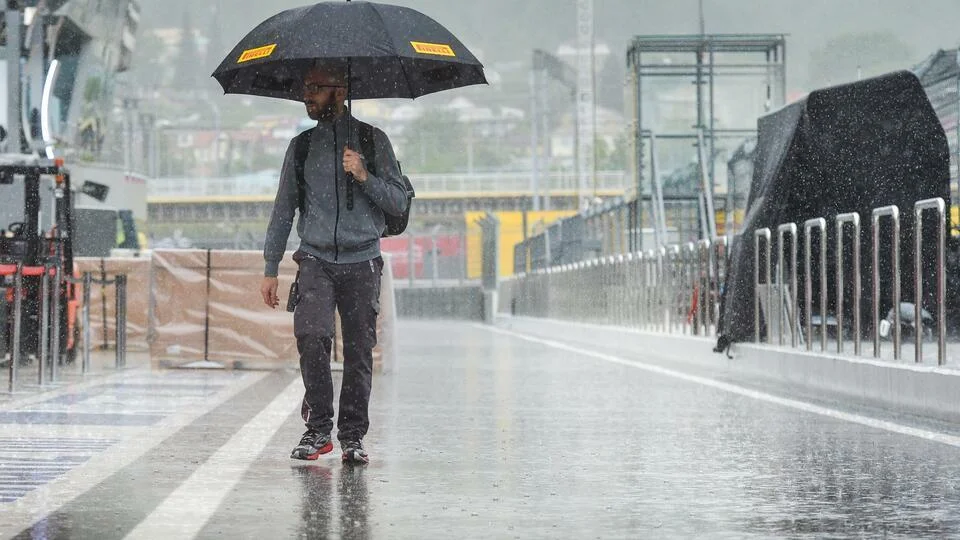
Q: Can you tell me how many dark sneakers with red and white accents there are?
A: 2